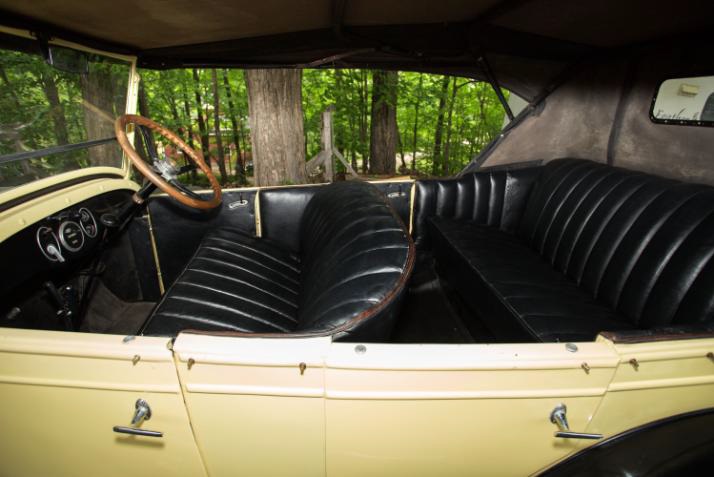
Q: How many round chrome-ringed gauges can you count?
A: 3